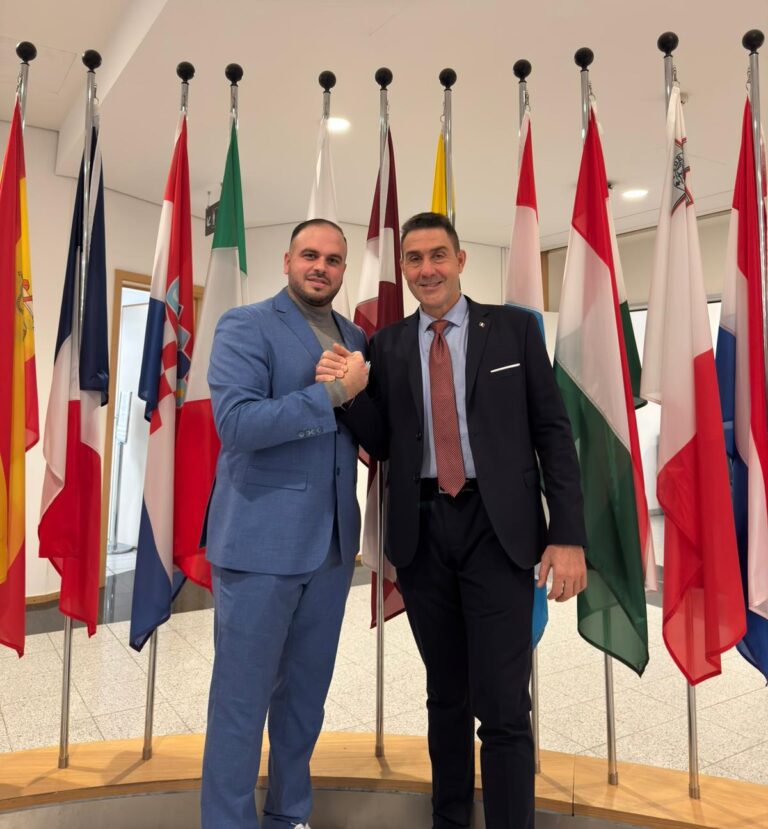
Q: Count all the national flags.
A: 11